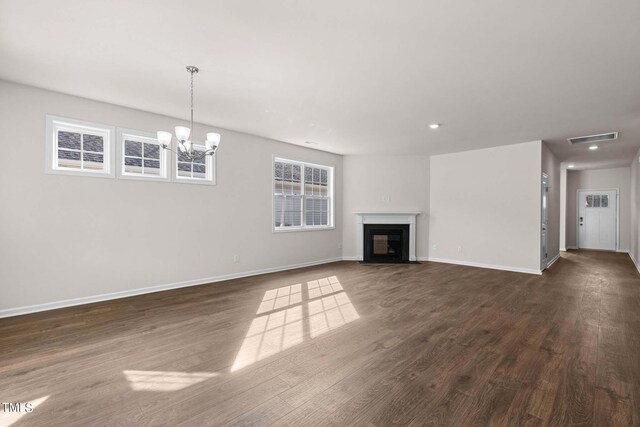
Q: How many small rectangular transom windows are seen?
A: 3